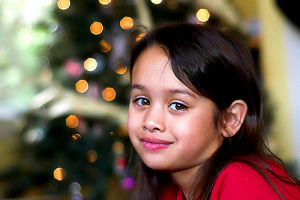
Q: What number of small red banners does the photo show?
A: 0